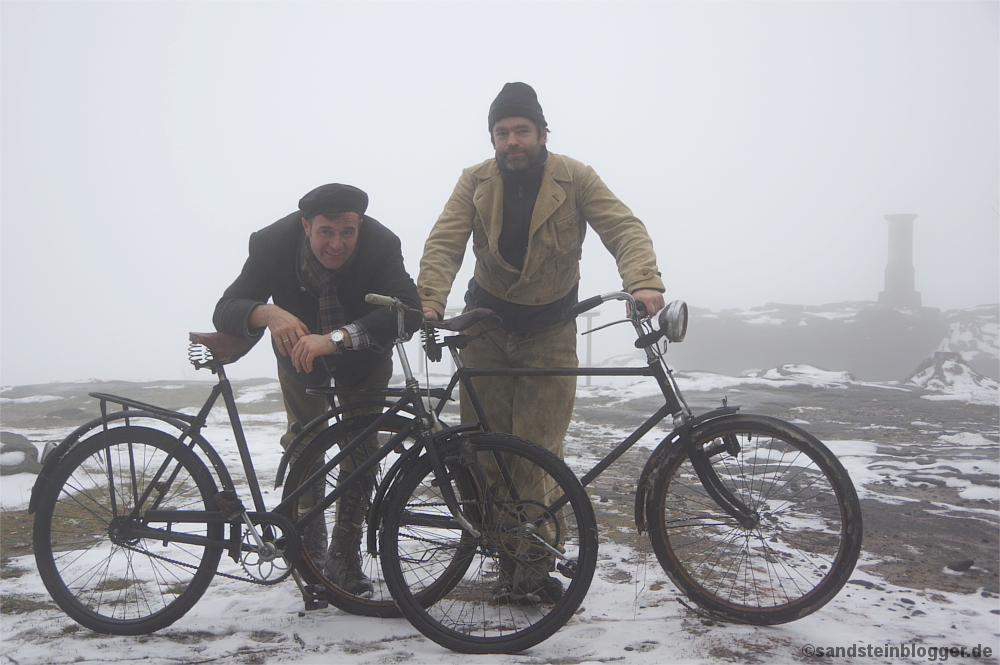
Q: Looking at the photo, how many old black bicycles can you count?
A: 2